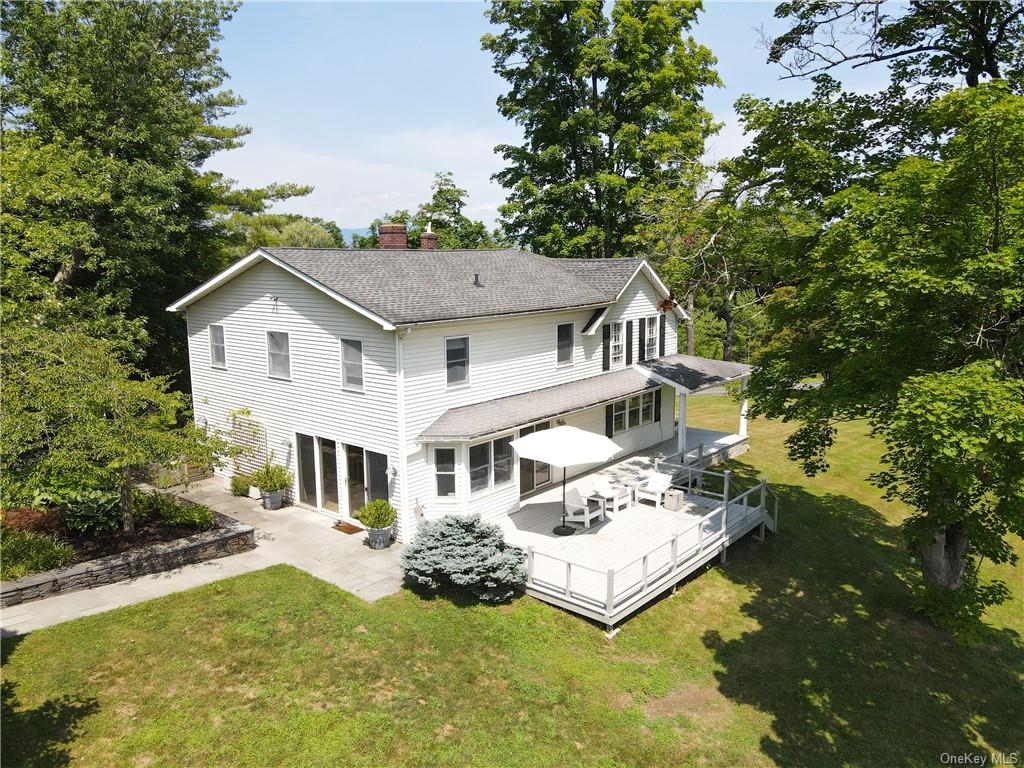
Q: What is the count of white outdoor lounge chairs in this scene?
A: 3